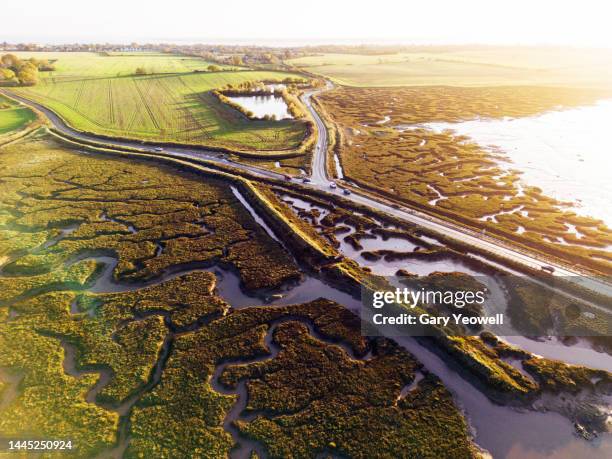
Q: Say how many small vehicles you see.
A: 6